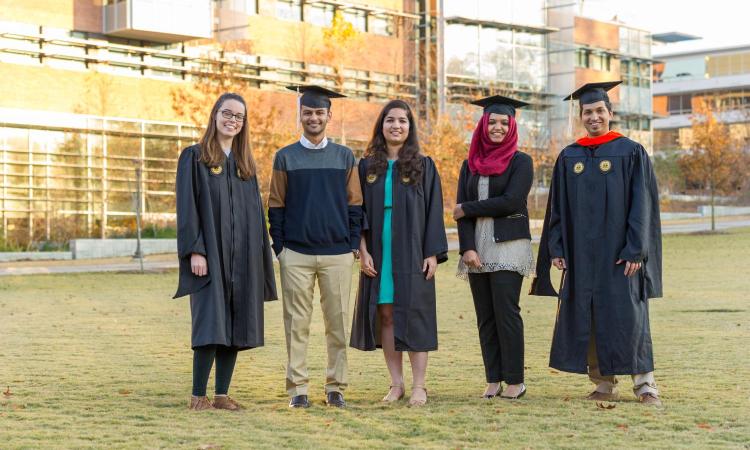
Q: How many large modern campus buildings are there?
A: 2